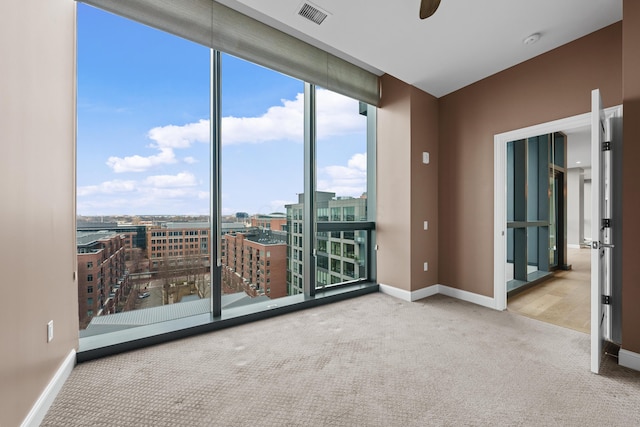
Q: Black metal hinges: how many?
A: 3